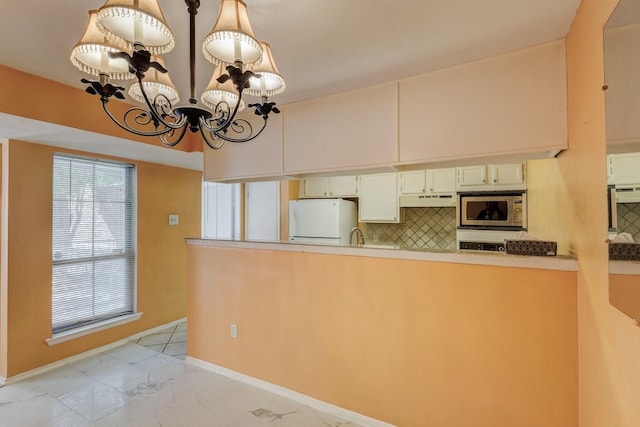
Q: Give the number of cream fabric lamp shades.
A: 6